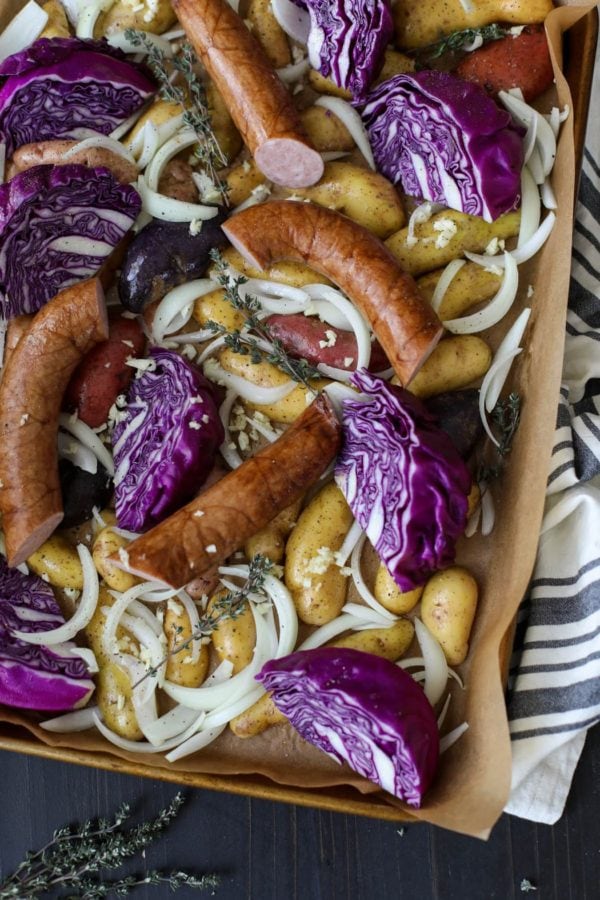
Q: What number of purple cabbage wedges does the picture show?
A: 8